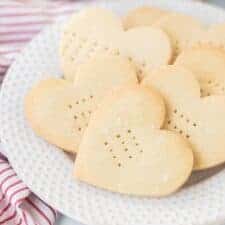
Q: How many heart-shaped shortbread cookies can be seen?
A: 7